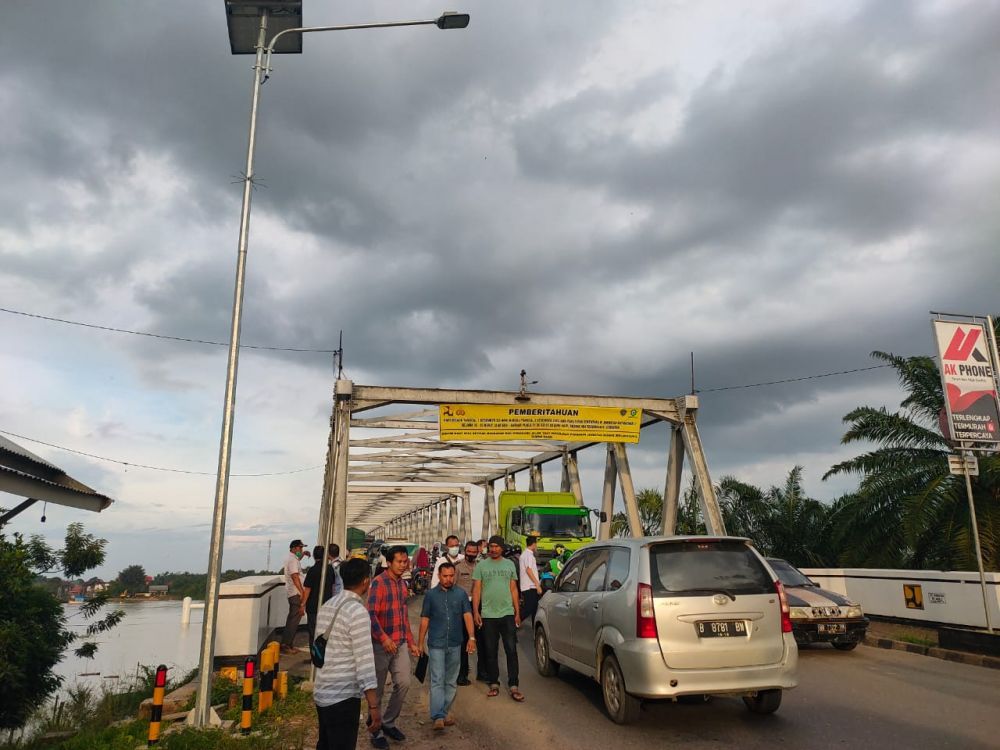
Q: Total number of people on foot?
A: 11